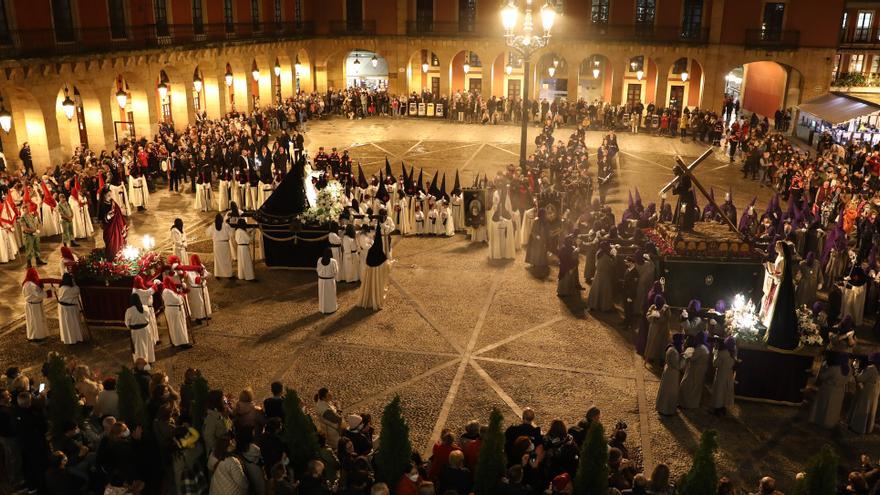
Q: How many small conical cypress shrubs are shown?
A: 9